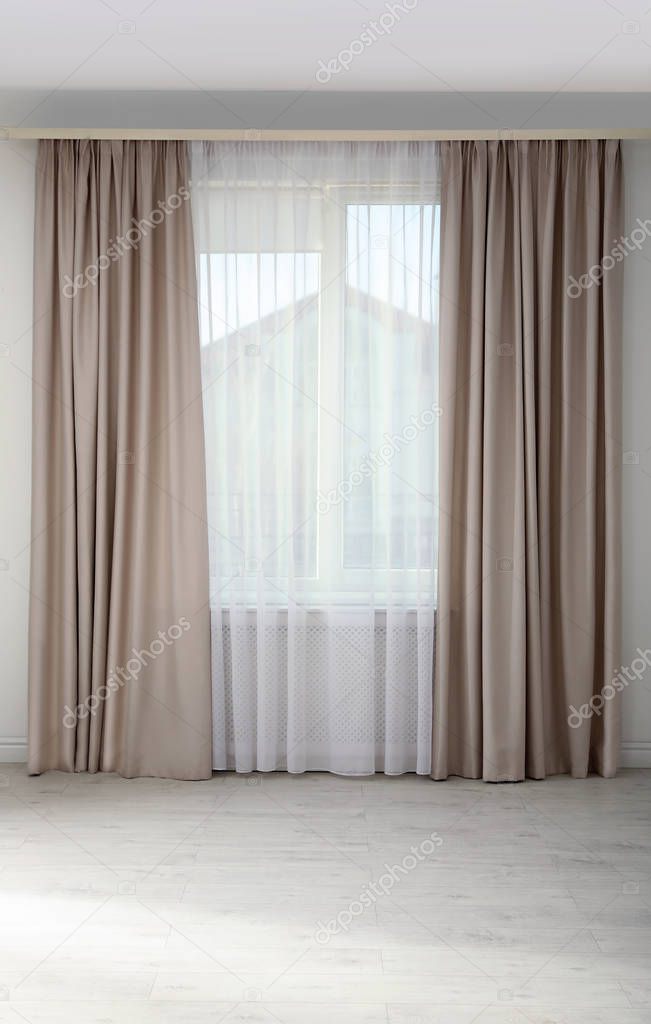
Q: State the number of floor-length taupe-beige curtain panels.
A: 2